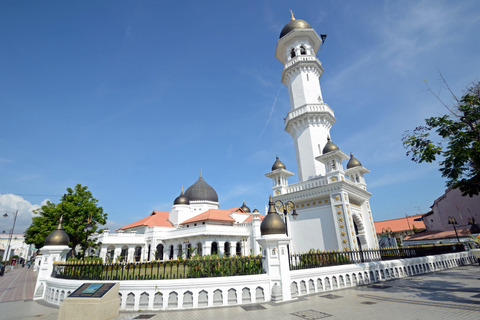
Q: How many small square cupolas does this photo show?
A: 3